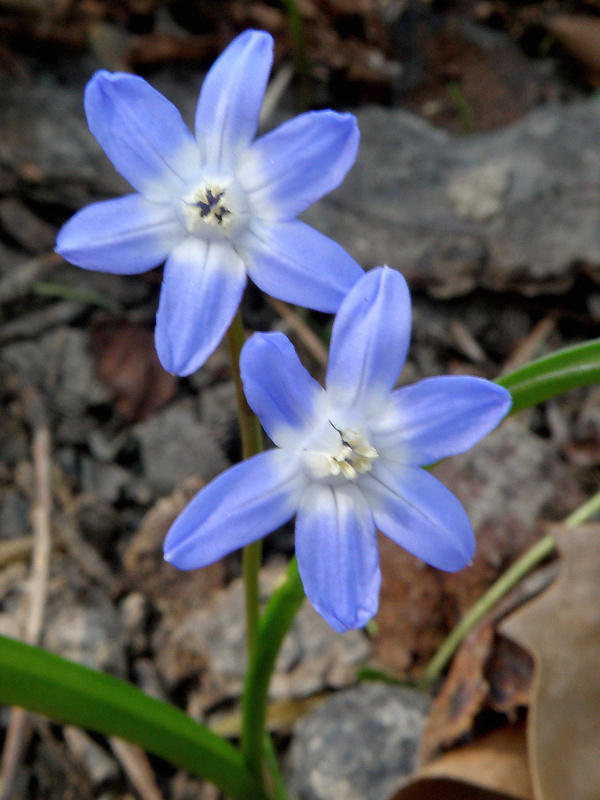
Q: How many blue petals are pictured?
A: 12